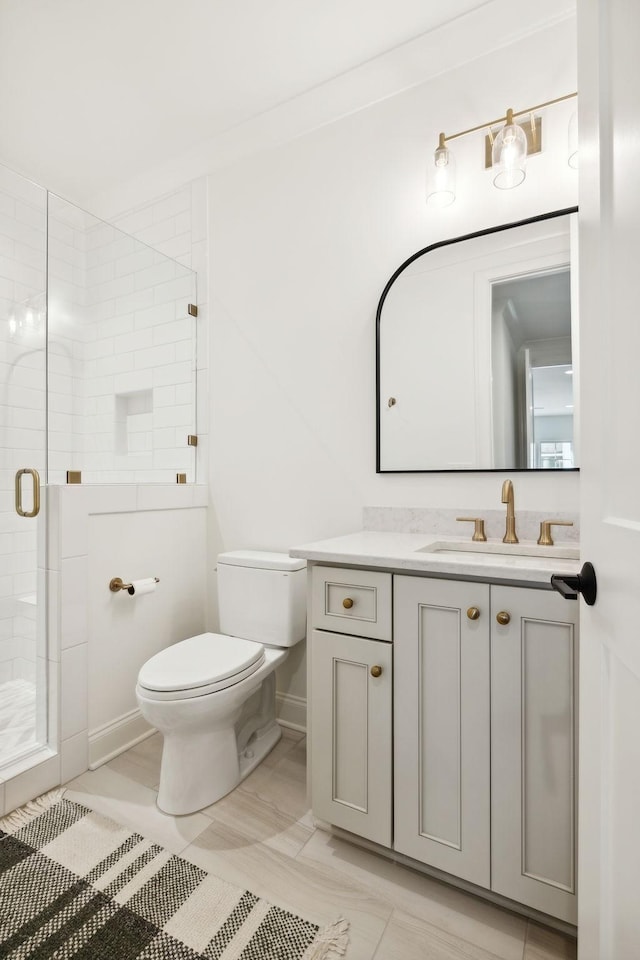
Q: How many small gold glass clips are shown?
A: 4